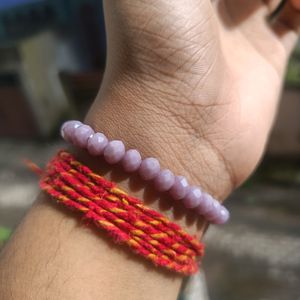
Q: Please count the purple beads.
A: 12